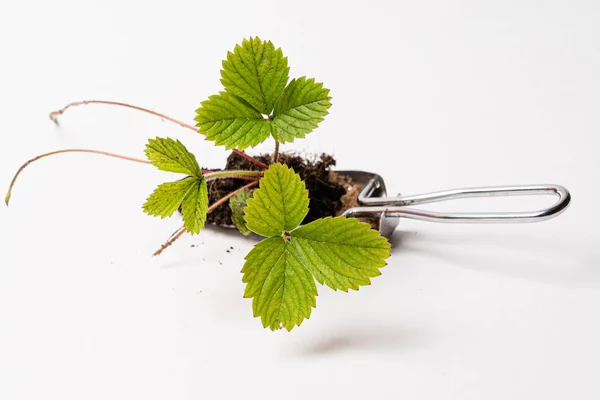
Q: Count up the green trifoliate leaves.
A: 3